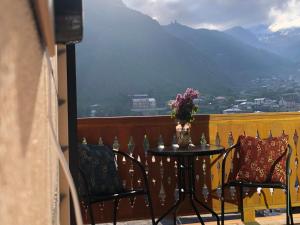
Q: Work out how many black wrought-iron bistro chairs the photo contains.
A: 2